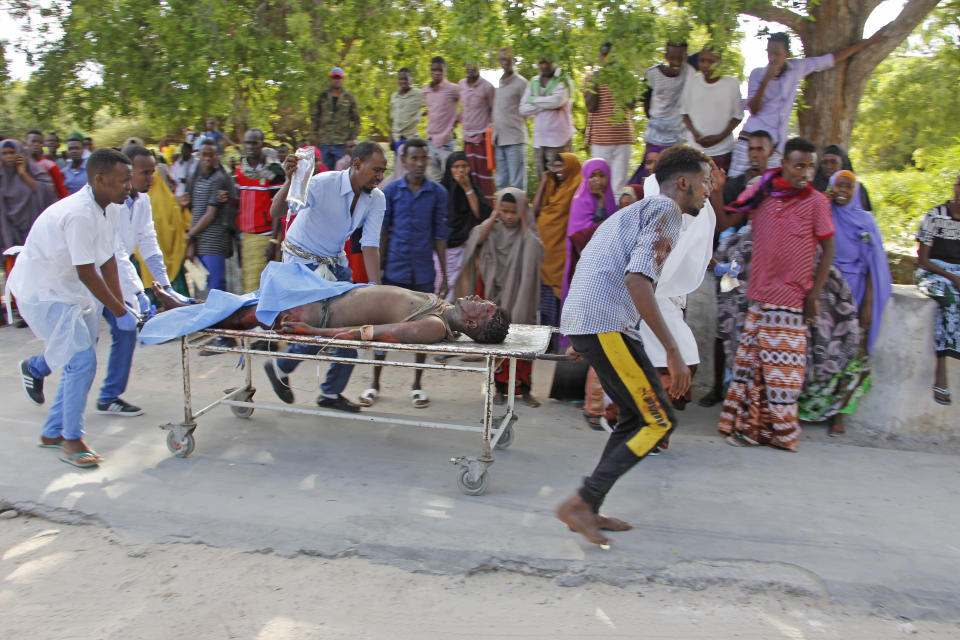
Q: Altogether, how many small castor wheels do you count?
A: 4